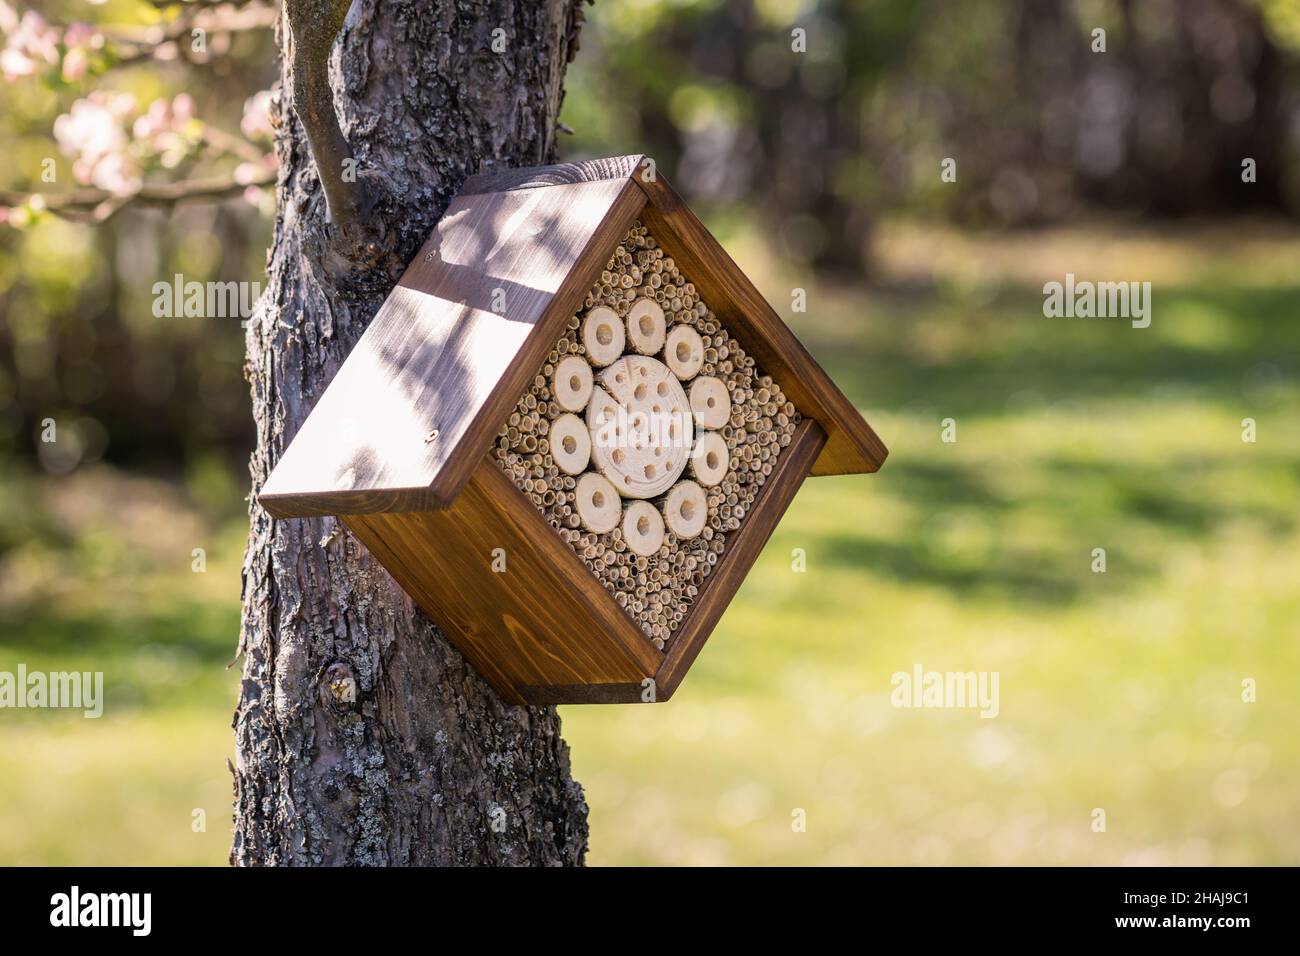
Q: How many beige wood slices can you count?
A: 11